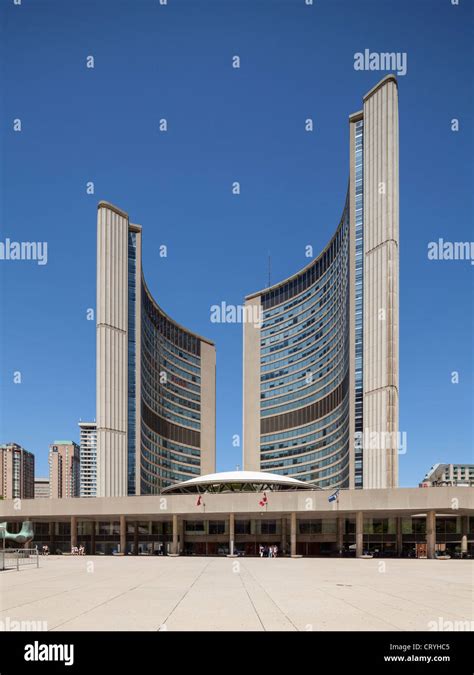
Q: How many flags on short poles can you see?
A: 3